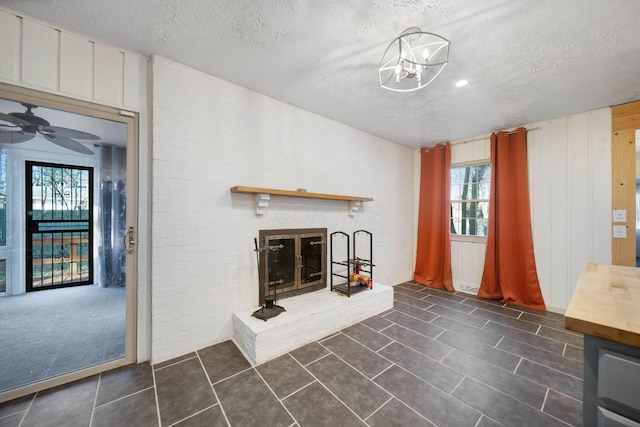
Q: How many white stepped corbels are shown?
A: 2